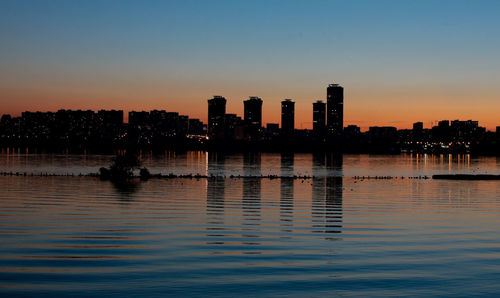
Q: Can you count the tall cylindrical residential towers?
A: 5